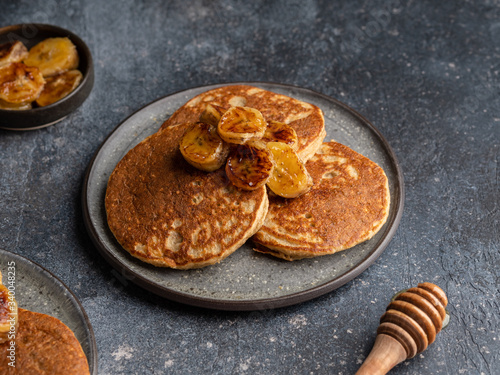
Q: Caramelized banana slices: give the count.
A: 11